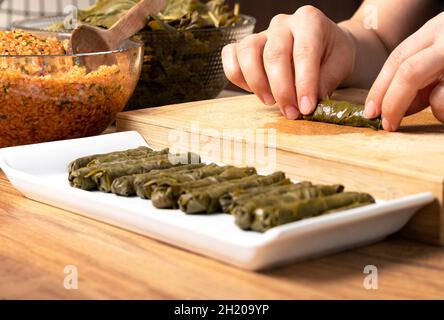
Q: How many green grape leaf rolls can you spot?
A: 11